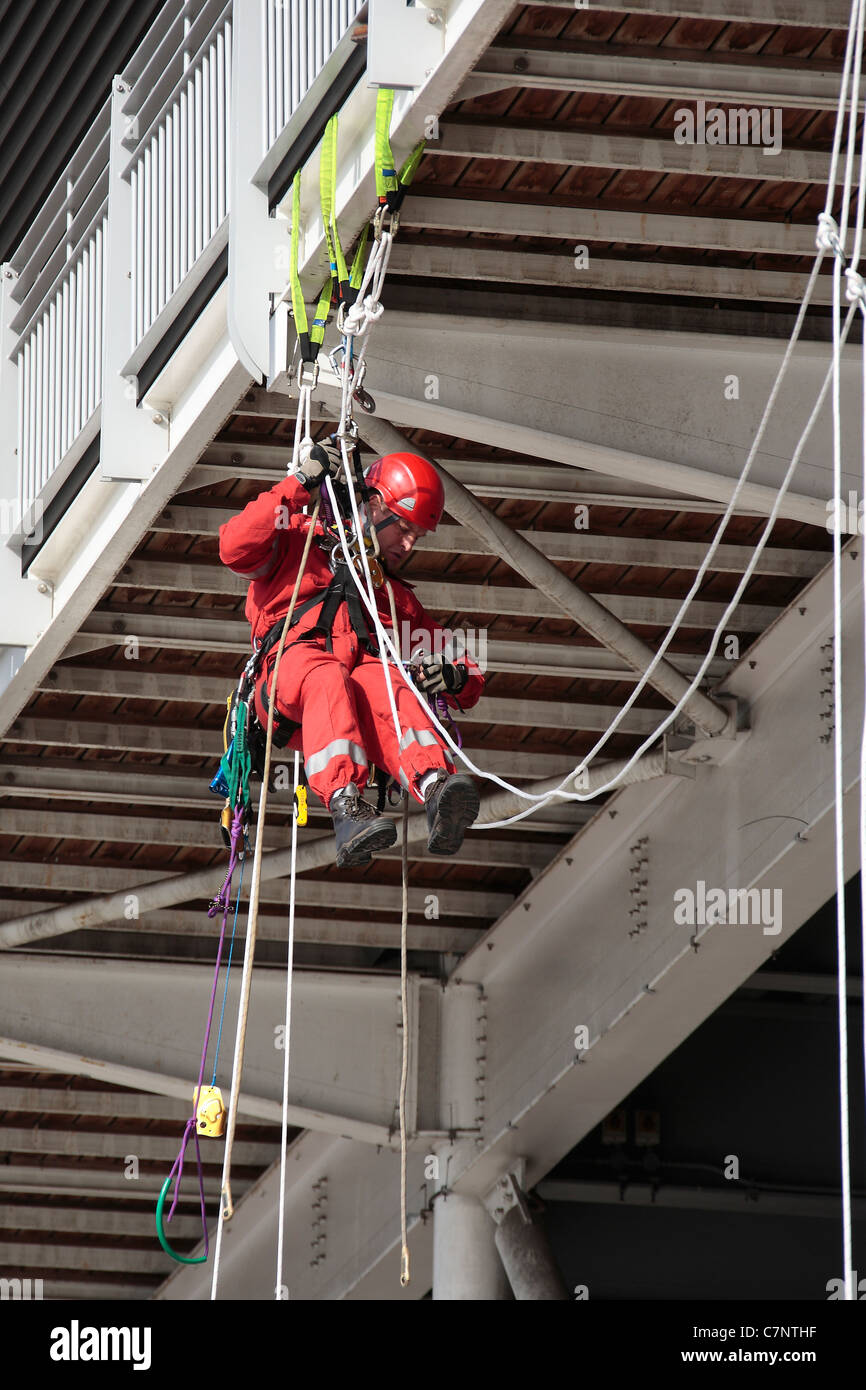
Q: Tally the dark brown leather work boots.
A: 2